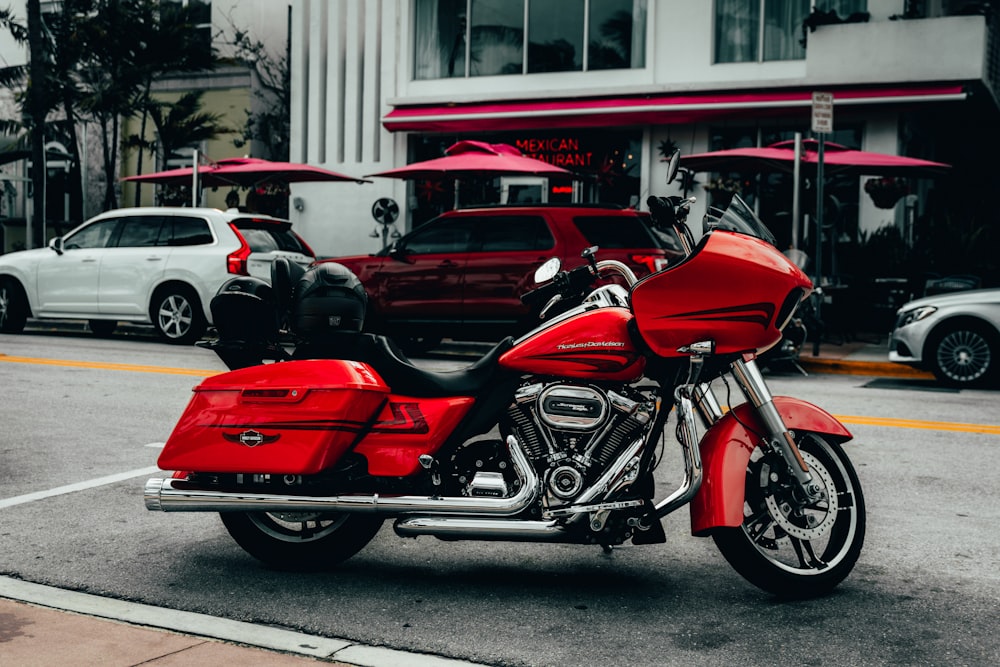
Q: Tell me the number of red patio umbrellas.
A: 3